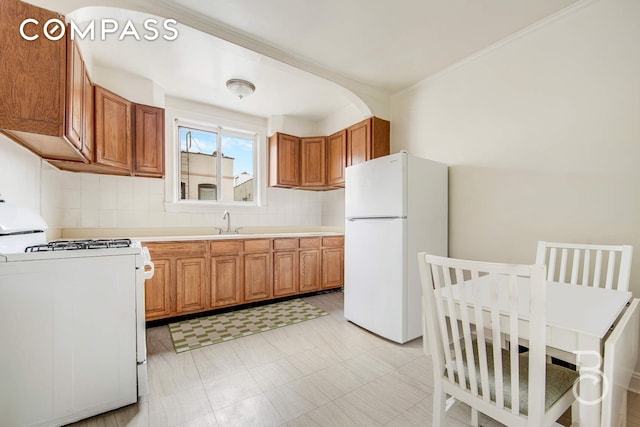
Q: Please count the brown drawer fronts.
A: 6